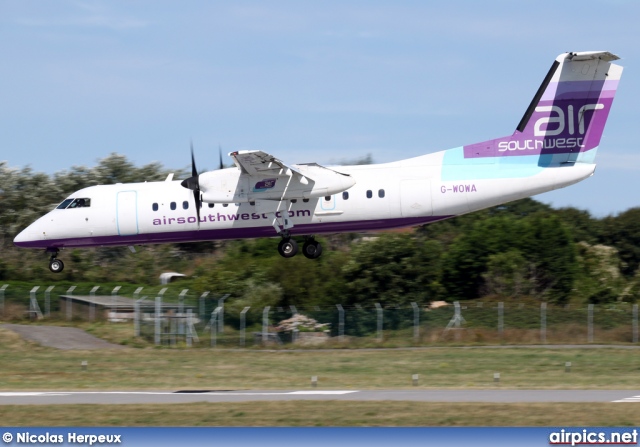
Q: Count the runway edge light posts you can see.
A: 5